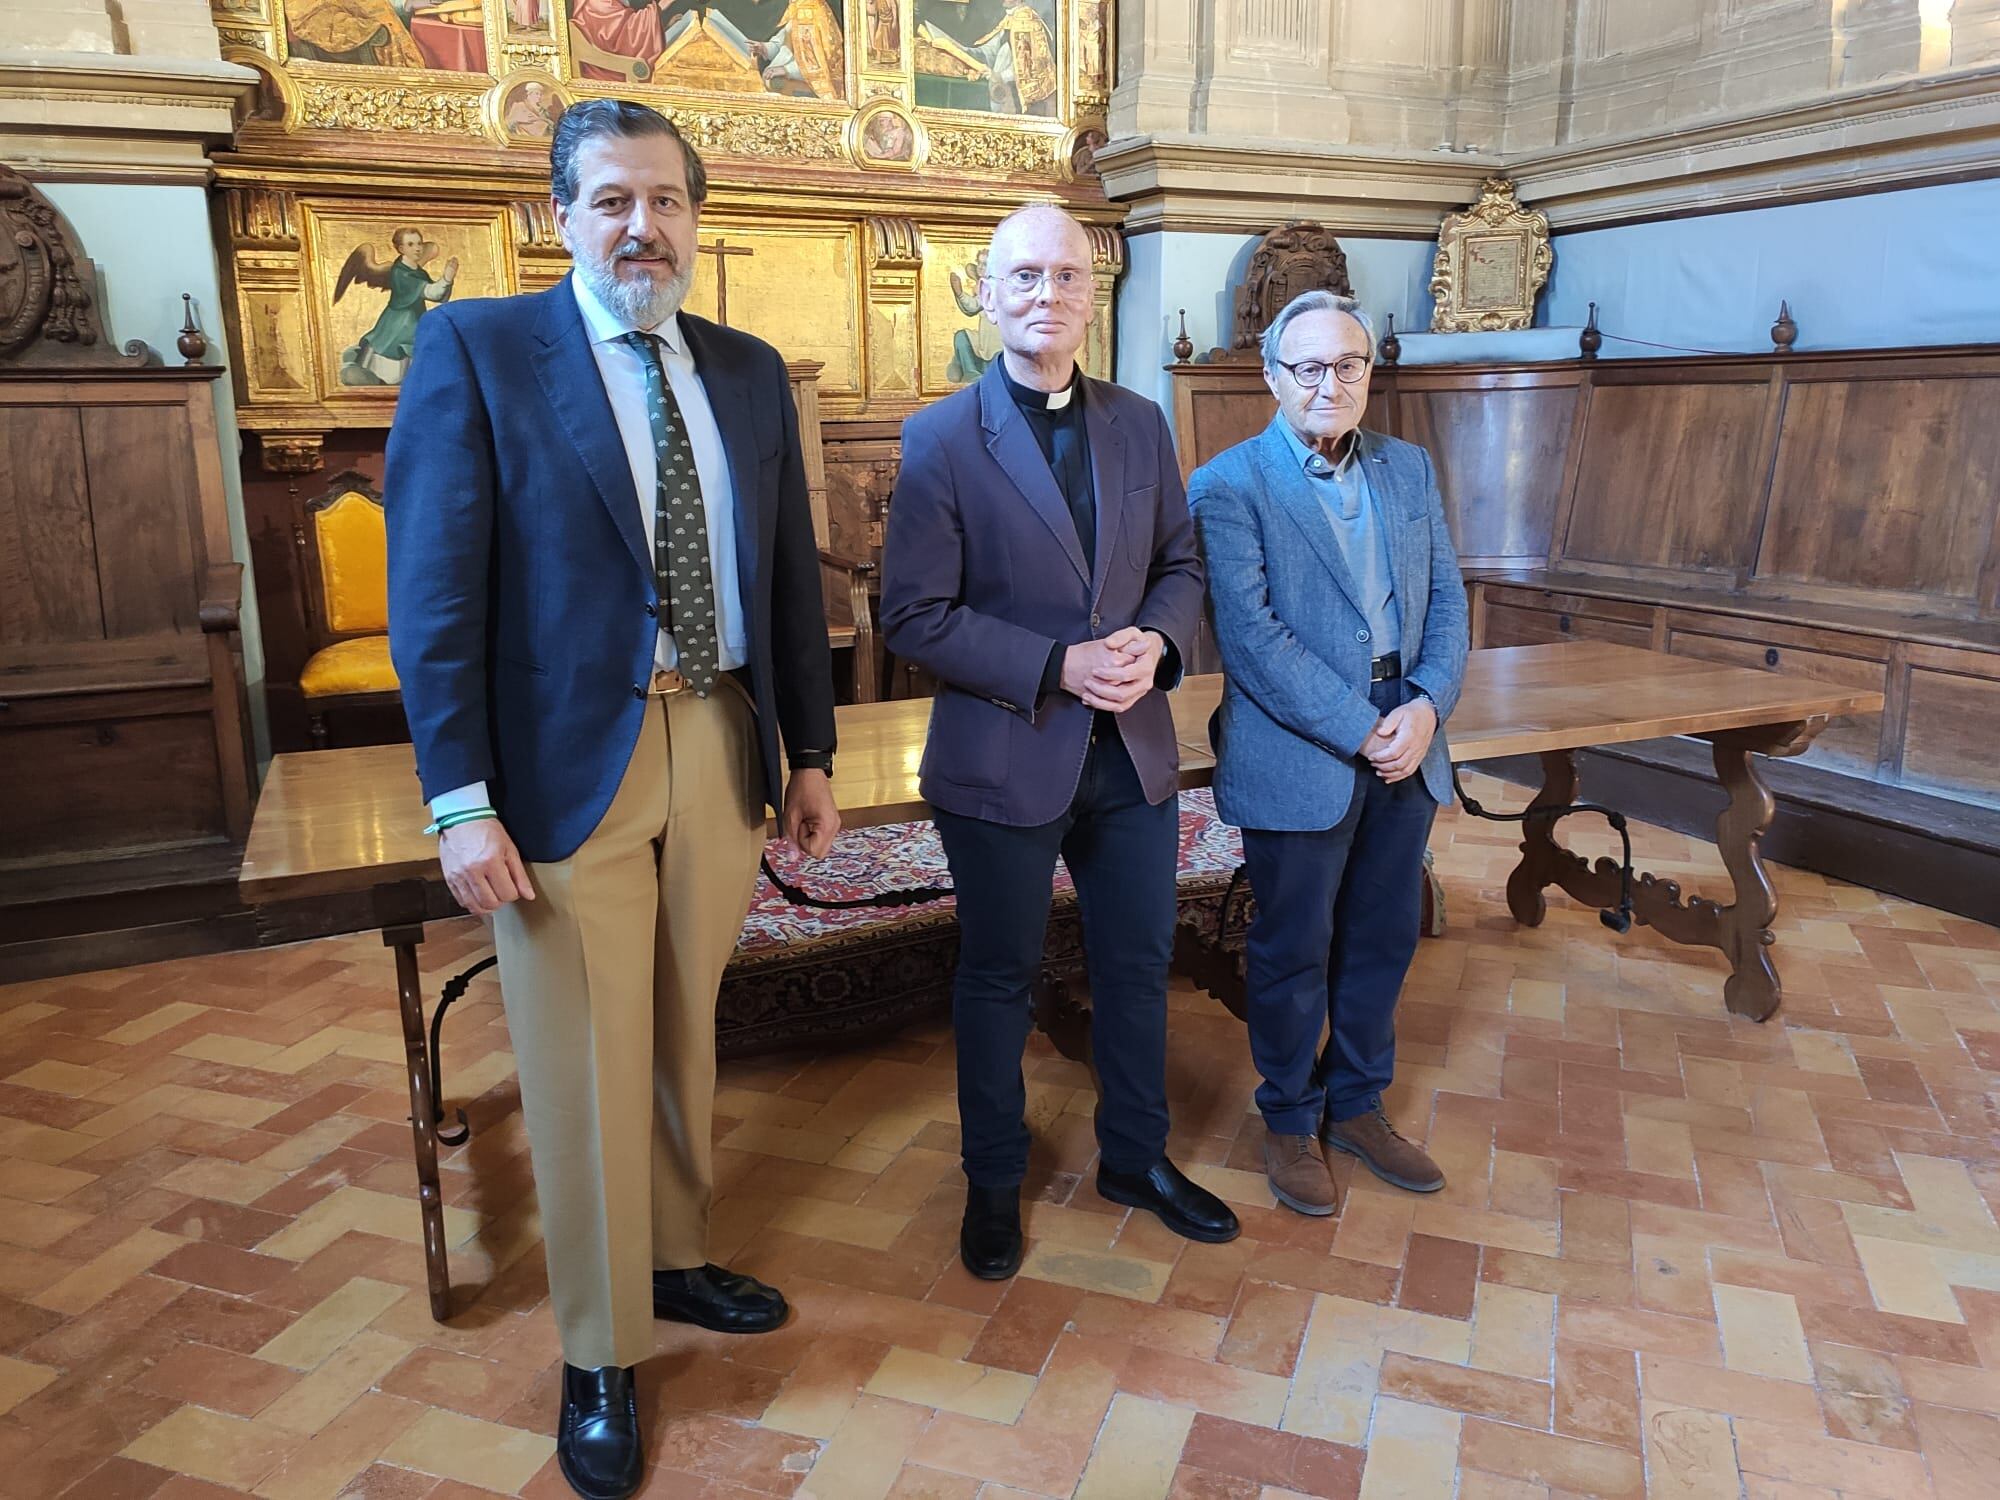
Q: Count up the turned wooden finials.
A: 5